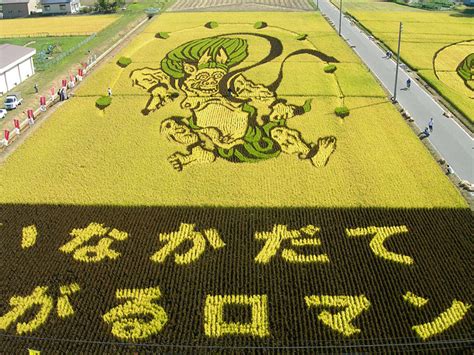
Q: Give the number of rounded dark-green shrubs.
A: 8